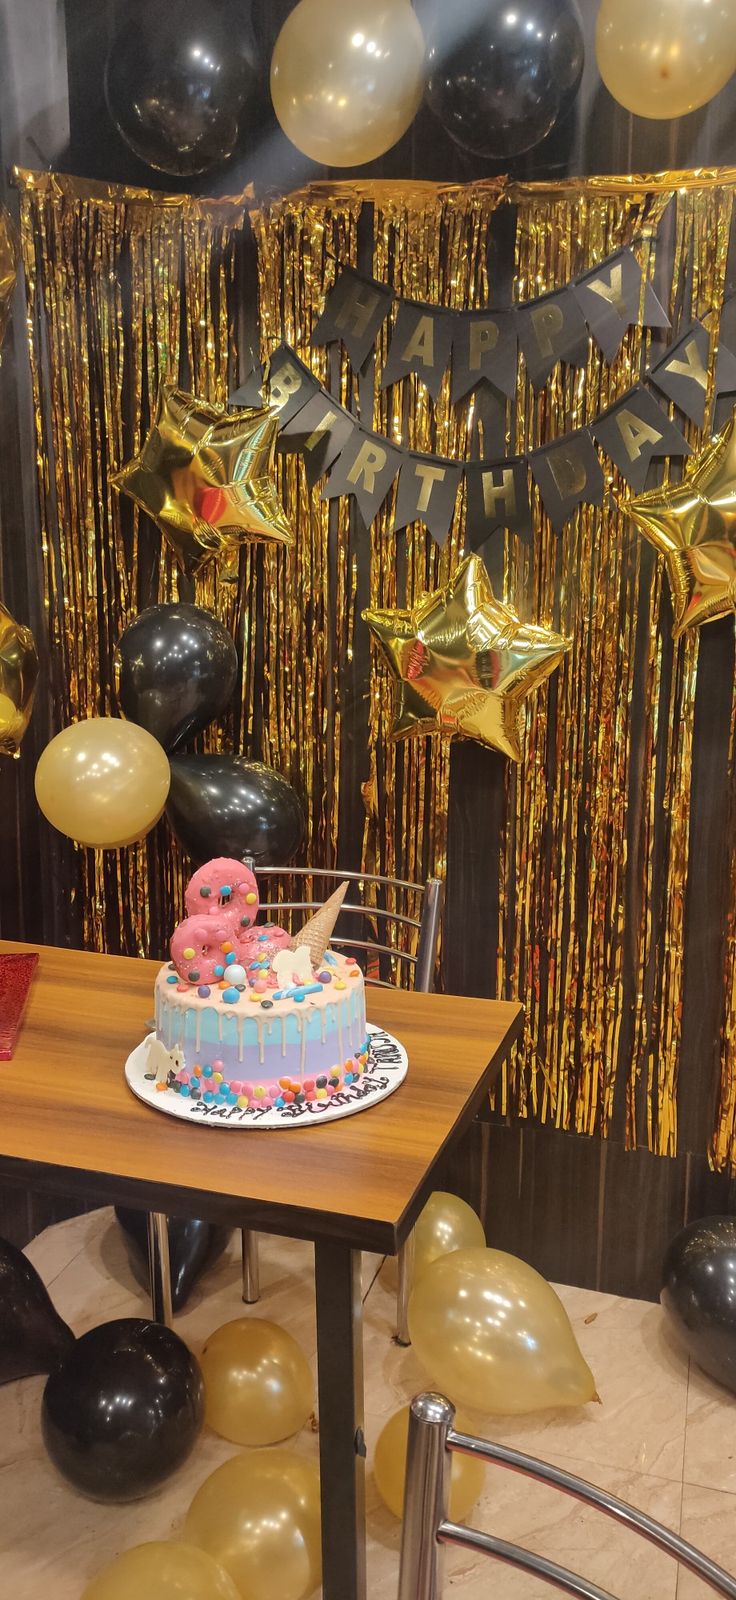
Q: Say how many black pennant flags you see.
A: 13